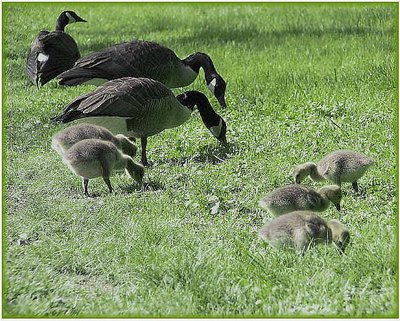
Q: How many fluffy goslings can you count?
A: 5